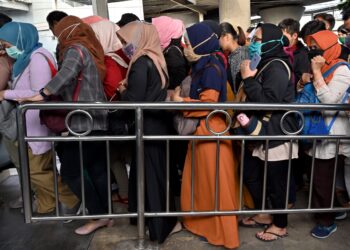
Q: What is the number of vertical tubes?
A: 13